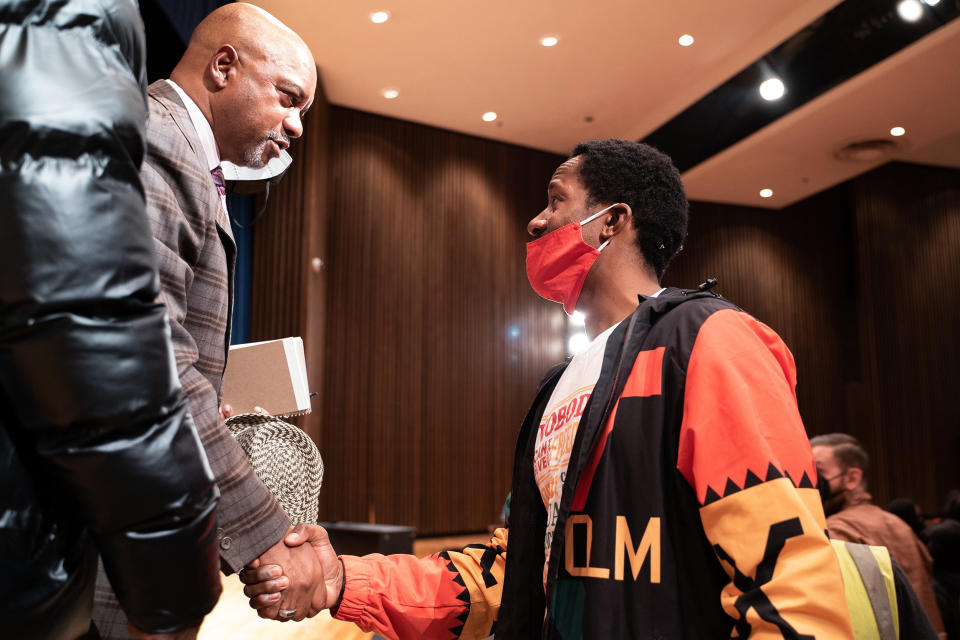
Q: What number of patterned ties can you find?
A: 1